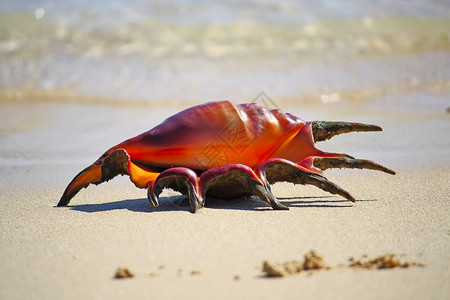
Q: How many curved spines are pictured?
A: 7